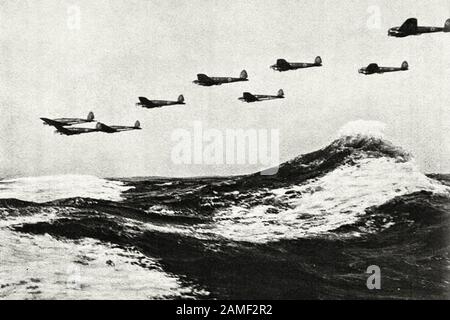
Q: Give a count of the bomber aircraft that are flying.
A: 9